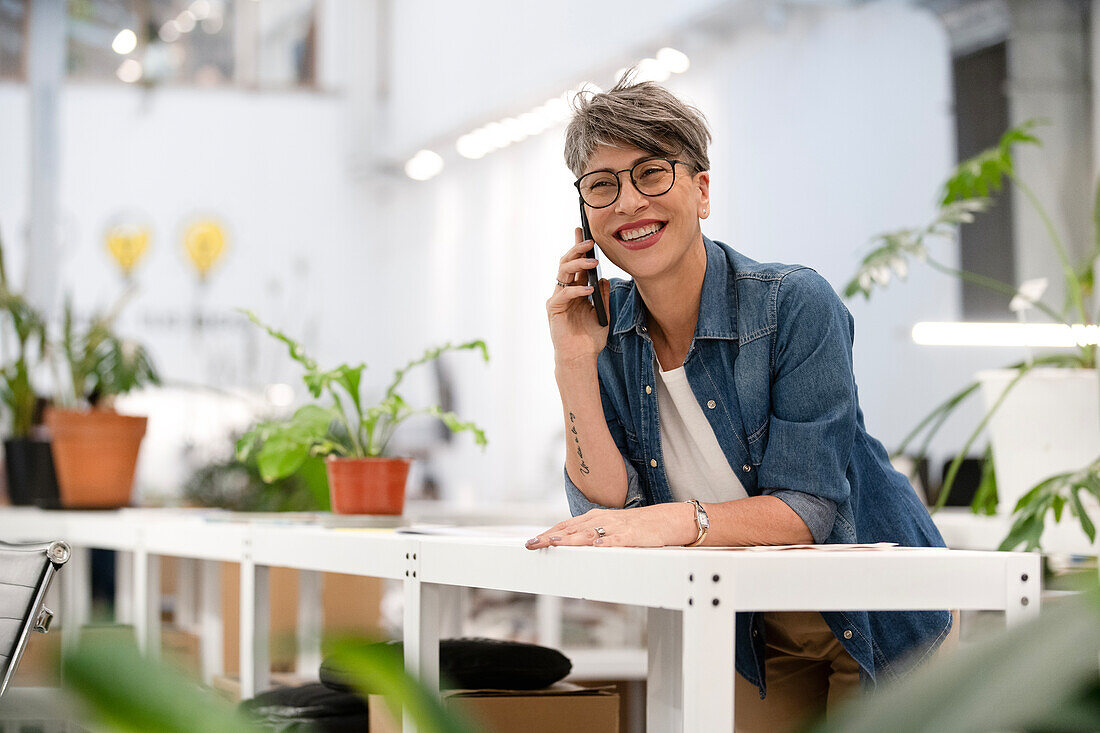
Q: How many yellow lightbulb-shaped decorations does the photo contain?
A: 2